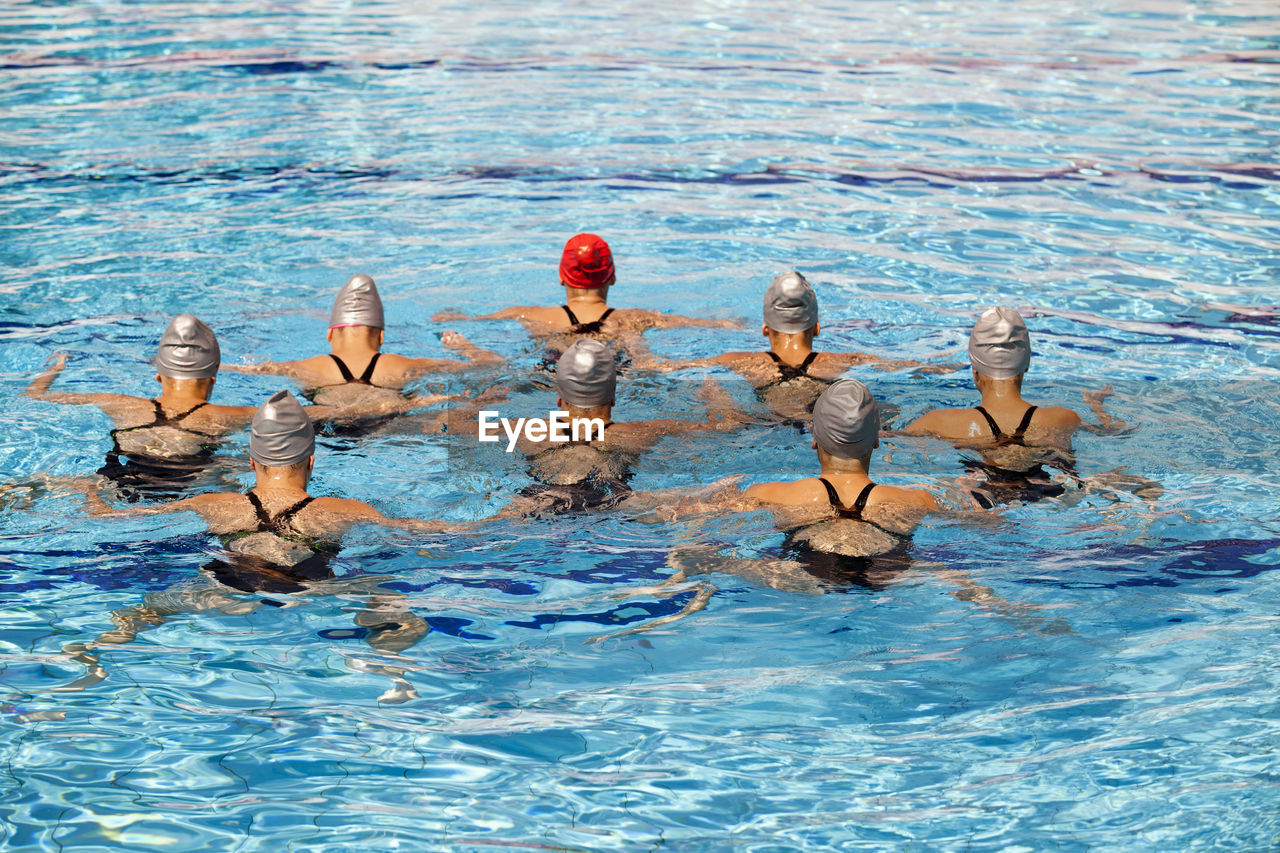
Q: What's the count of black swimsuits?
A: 8